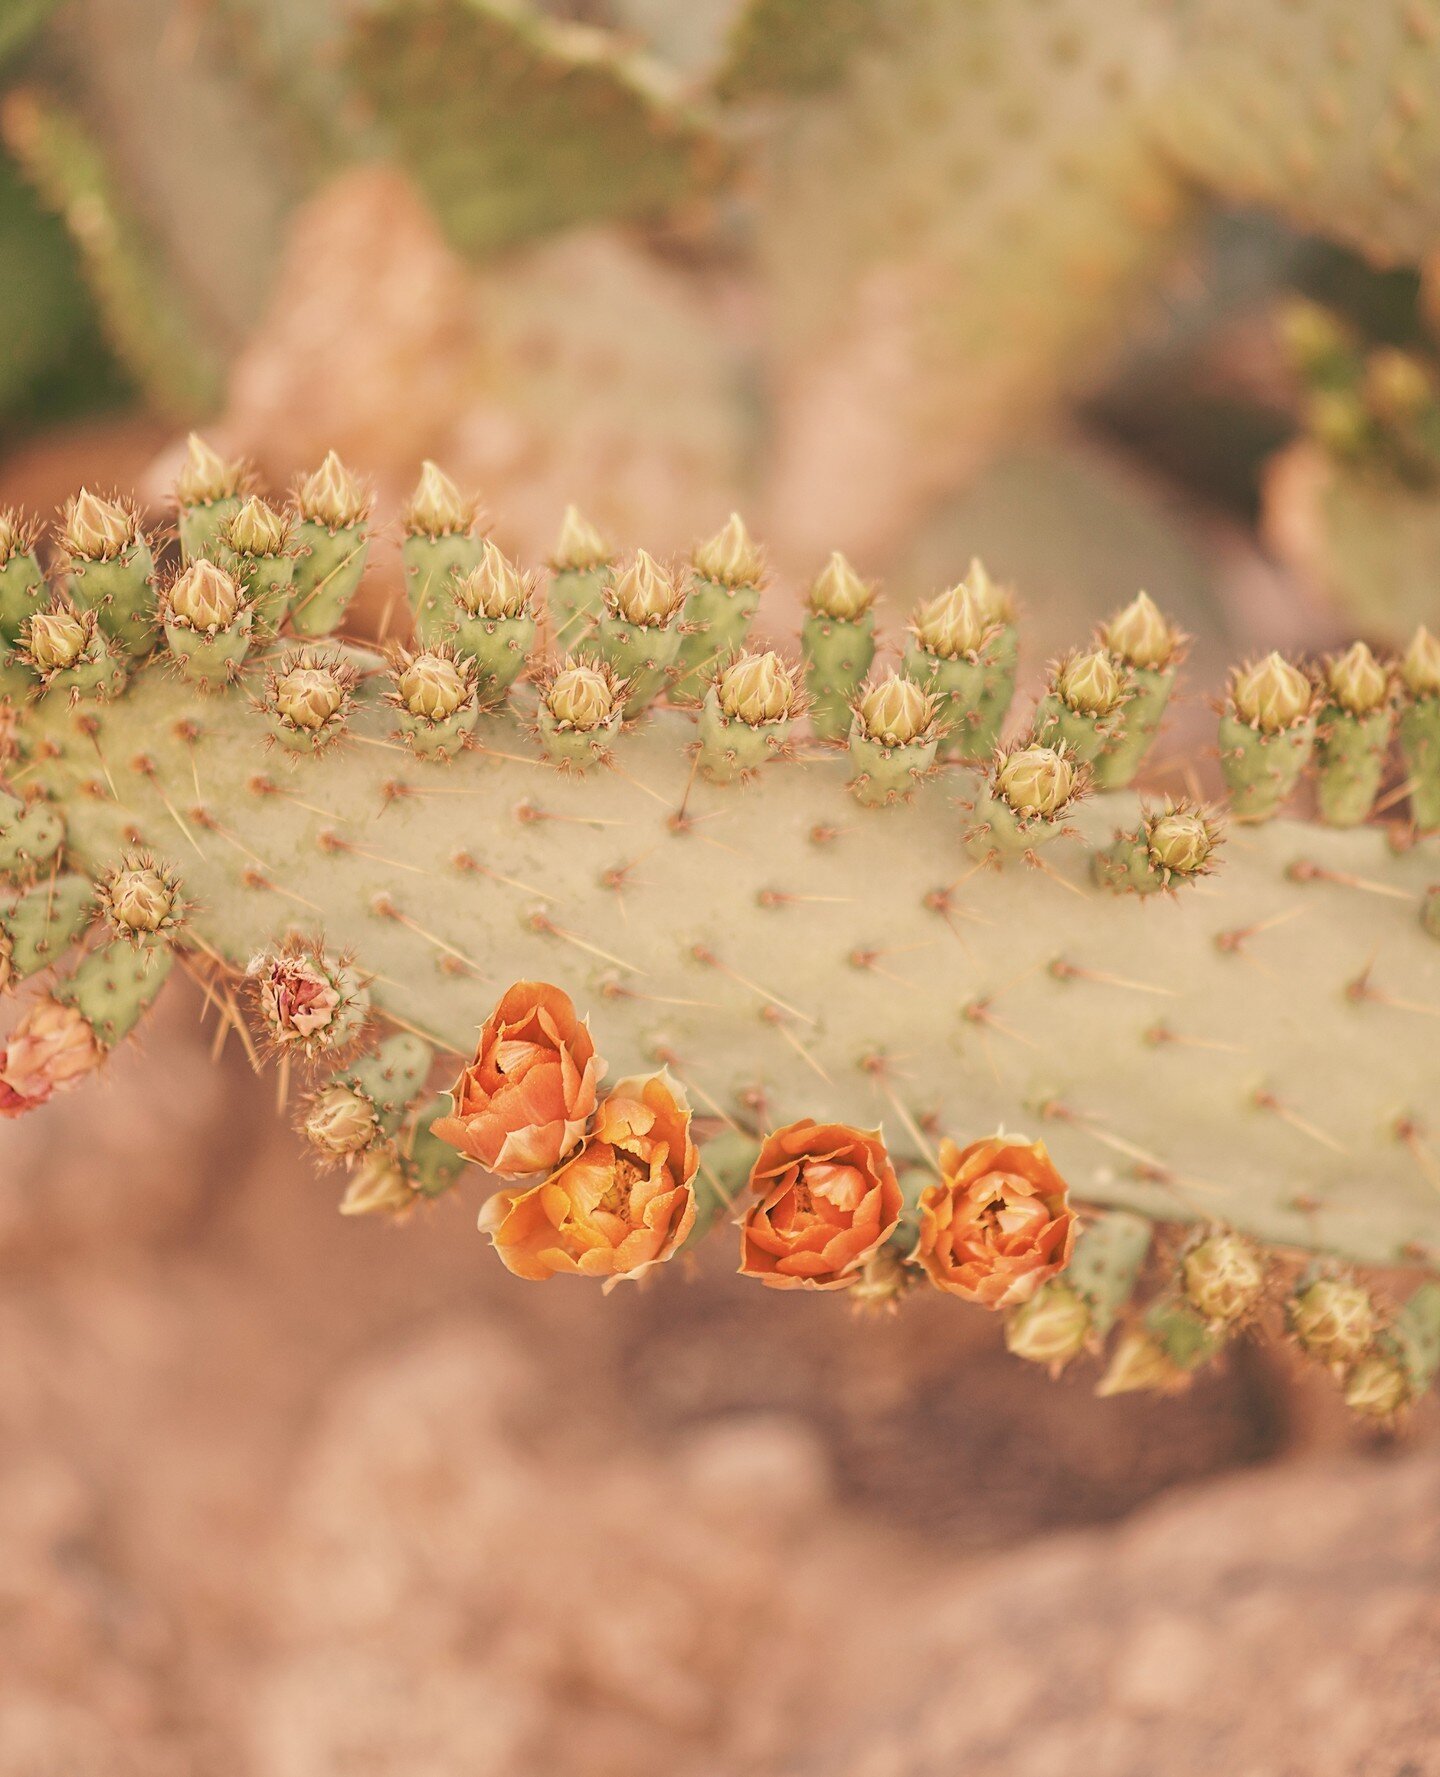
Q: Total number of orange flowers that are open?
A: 4